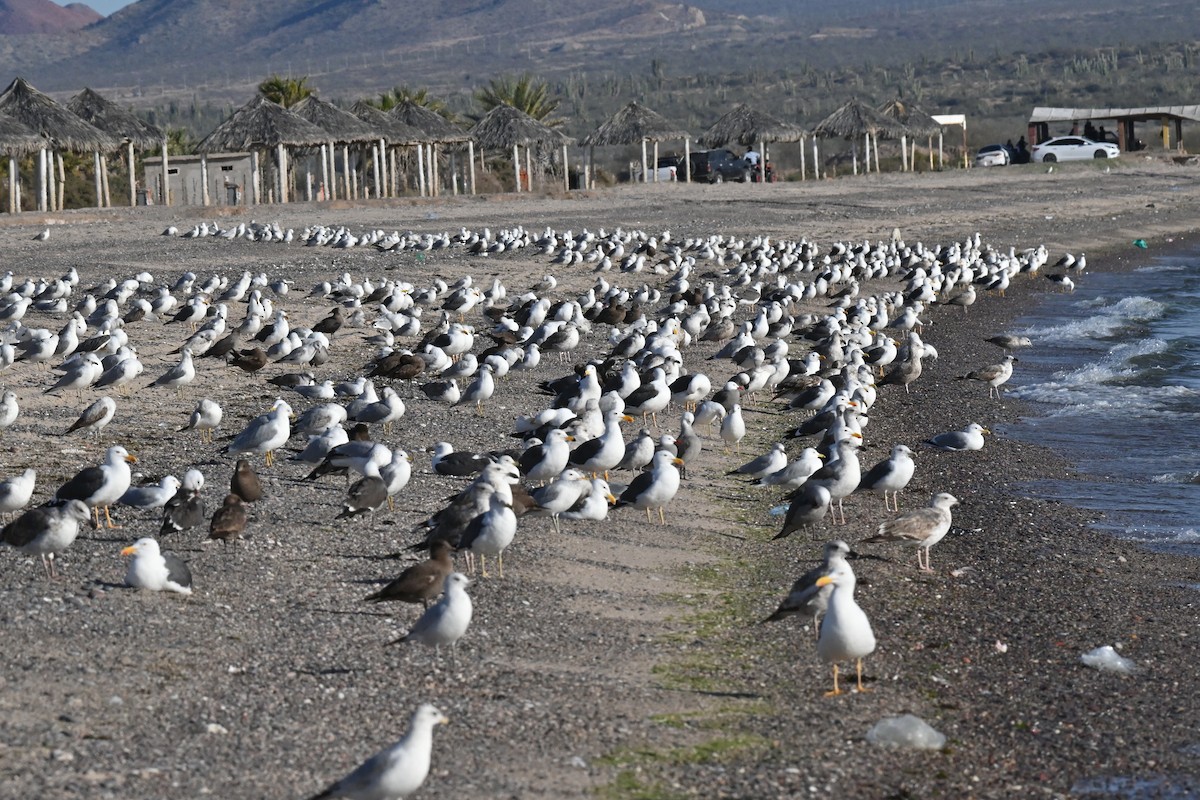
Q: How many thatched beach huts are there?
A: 12